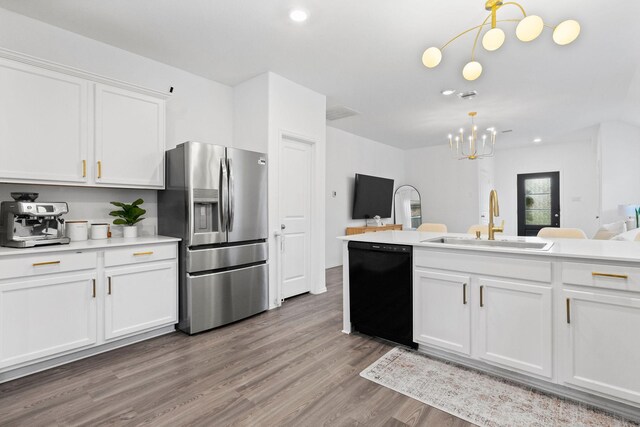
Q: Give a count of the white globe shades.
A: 5